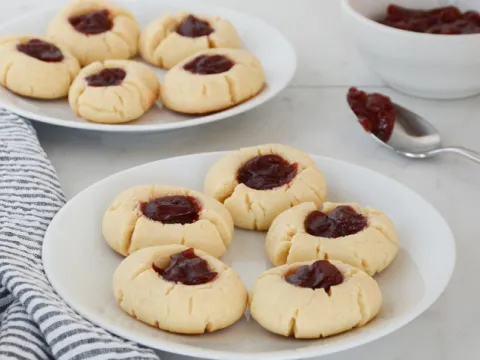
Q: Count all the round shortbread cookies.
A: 10